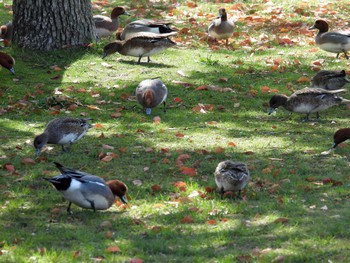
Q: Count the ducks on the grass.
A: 14